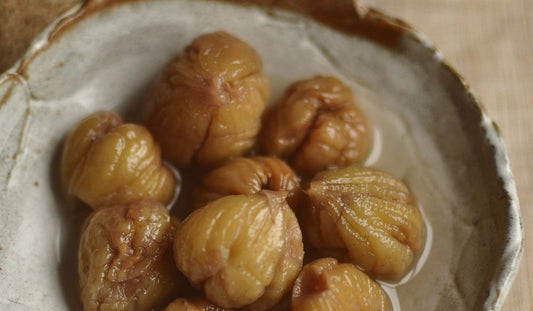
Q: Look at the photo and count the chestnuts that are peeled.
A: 9